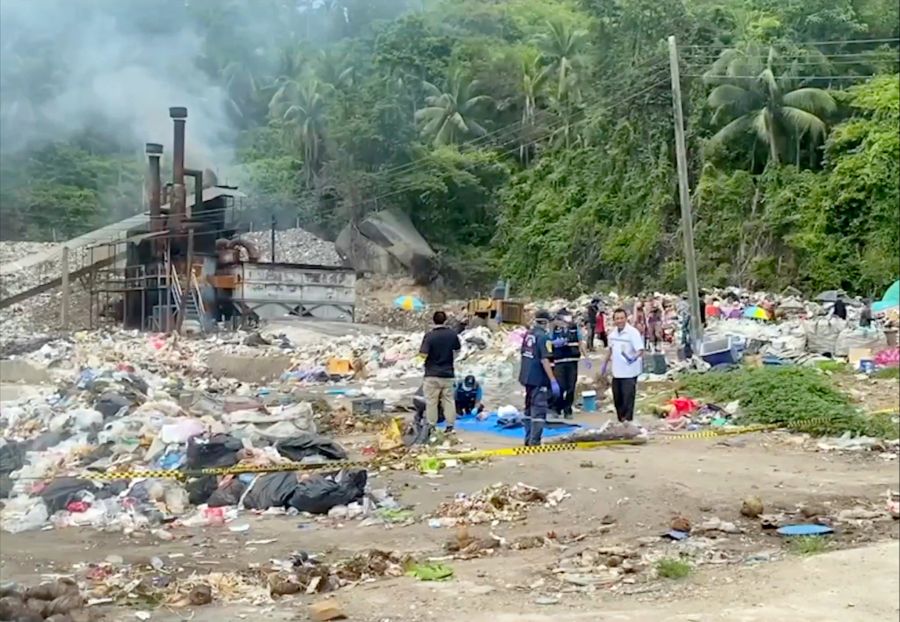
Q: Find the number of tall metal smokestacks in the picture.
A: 2